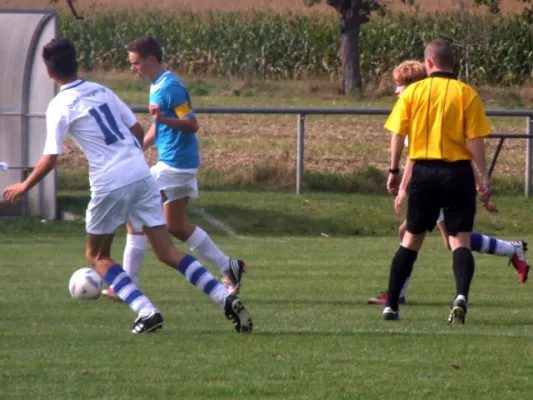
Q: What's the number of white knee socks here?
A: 2